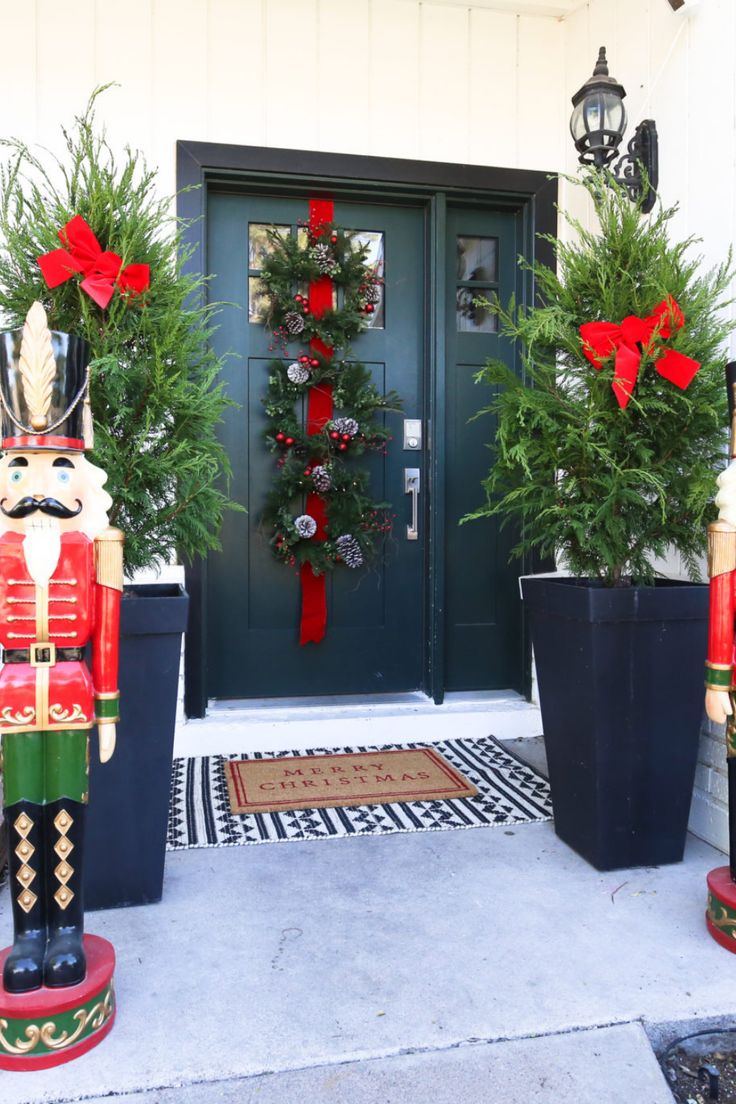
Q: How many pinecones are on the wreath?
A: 8